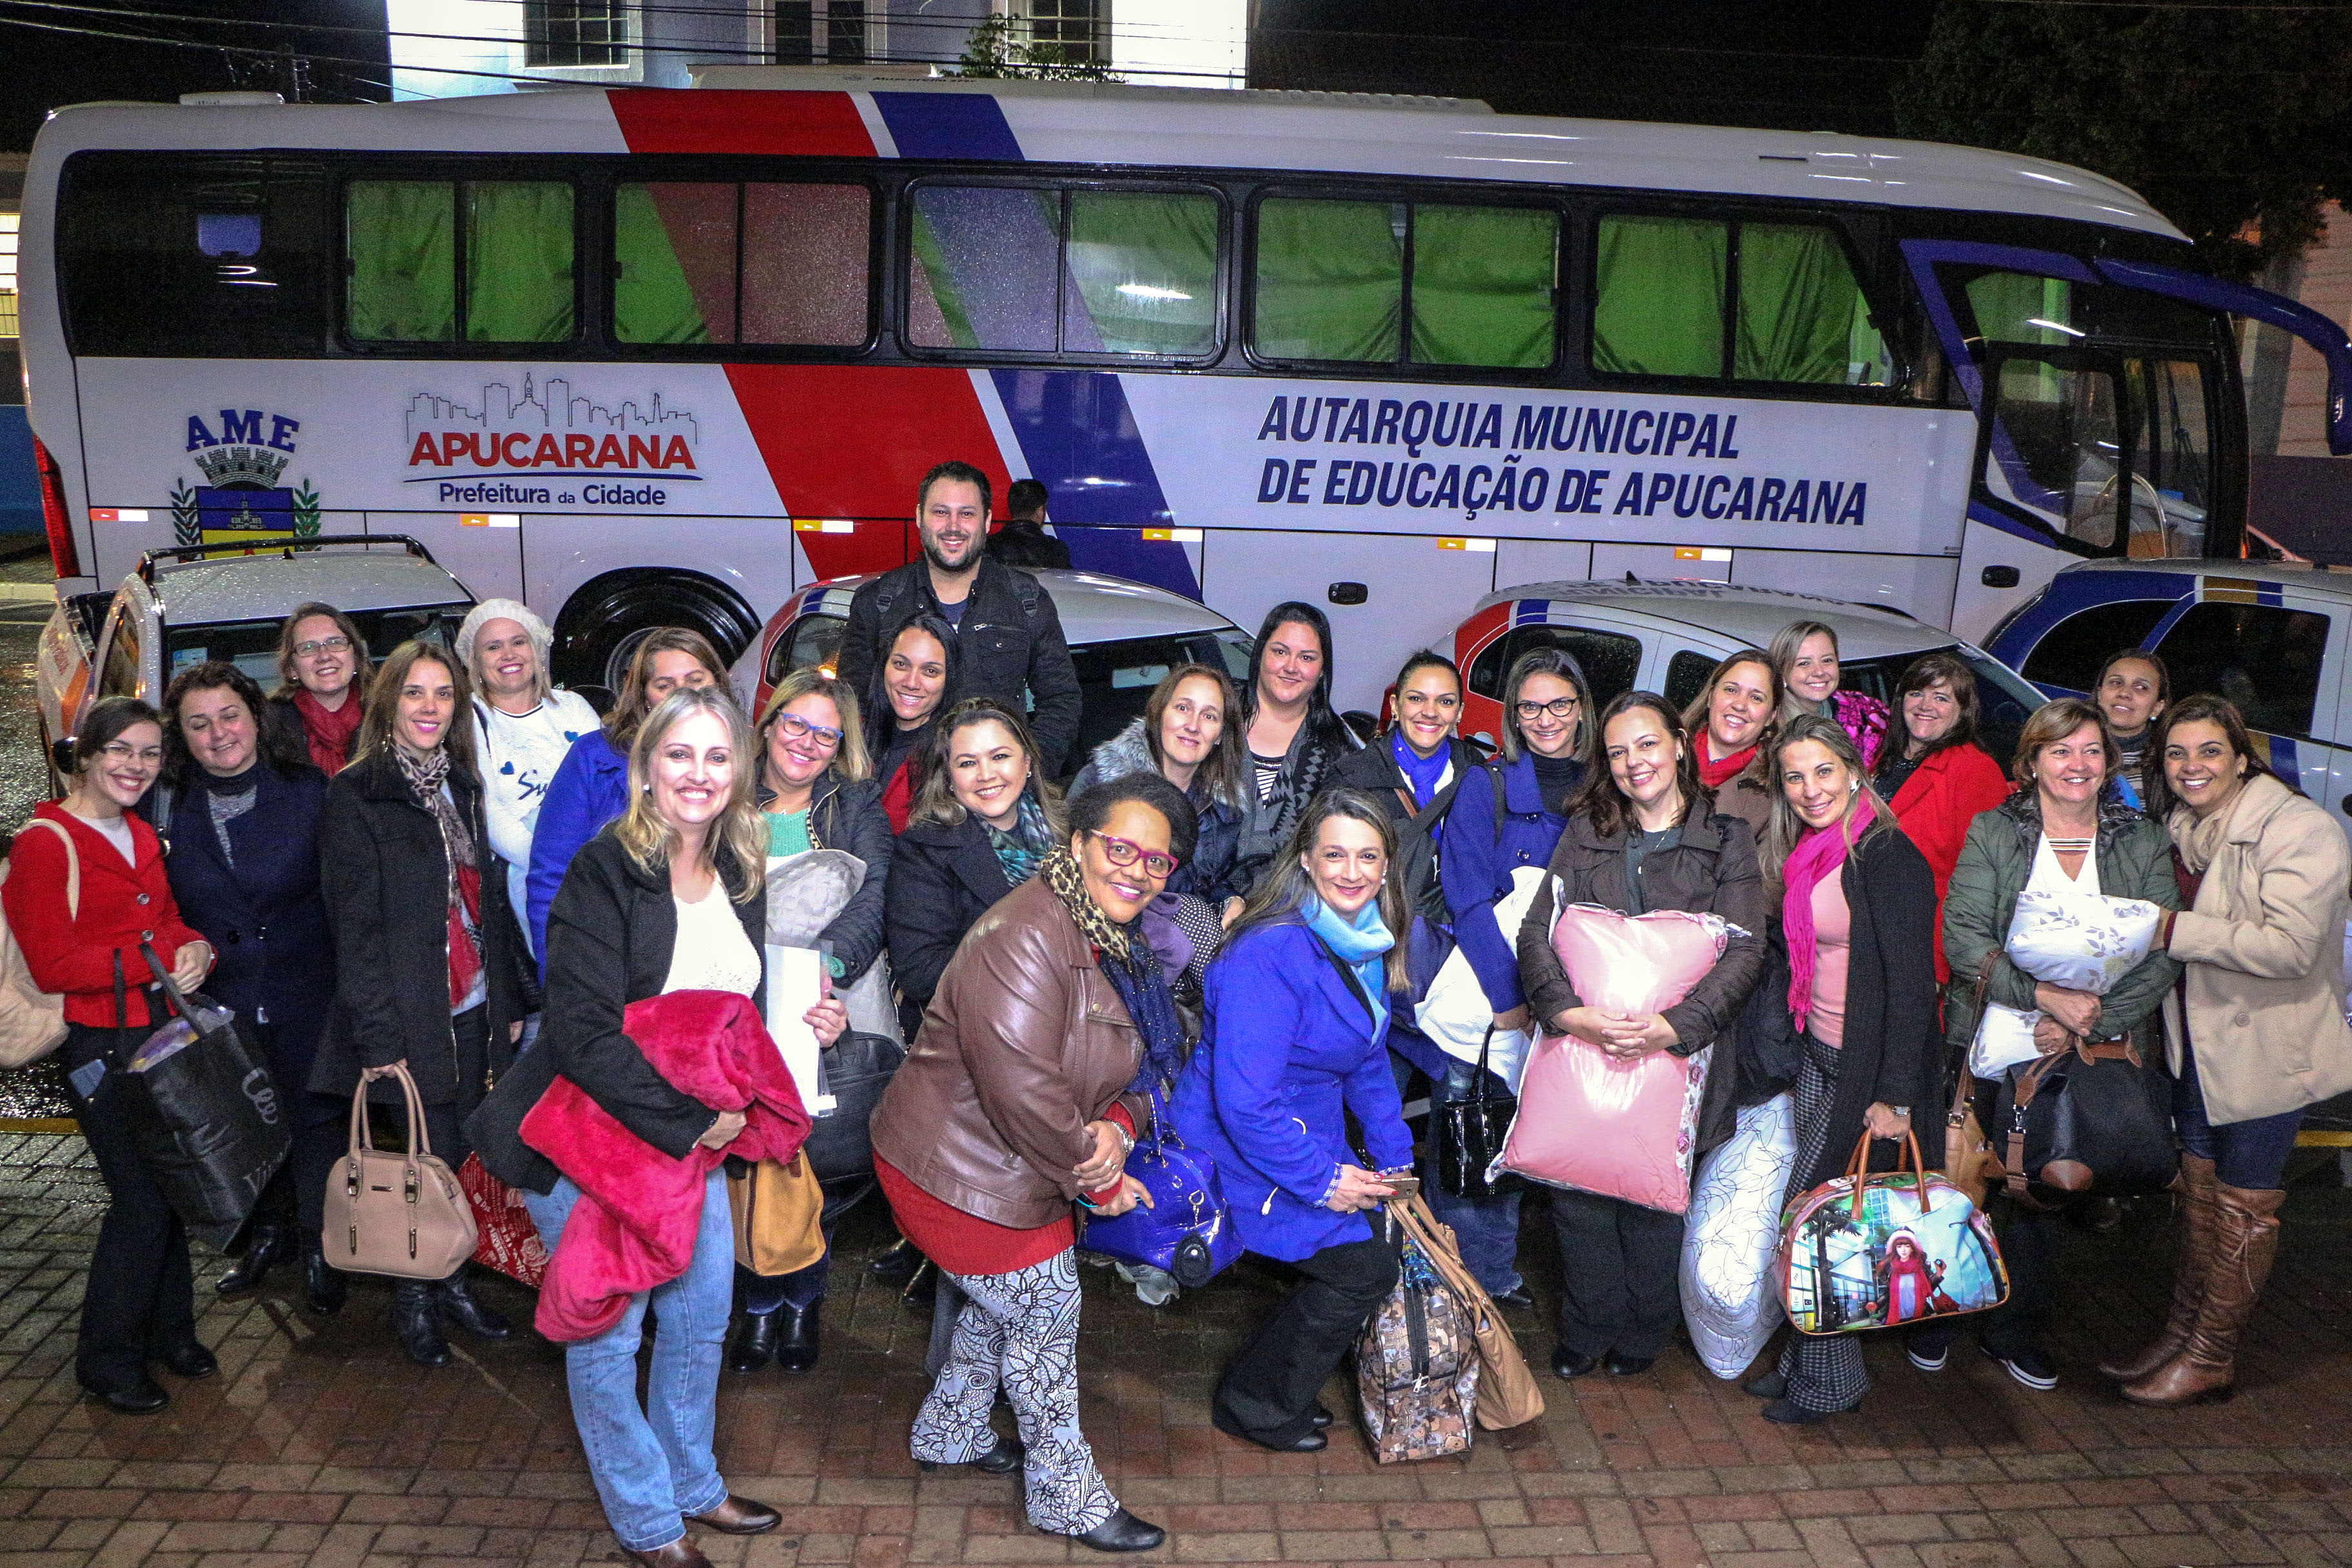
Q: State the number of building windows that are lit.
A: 1